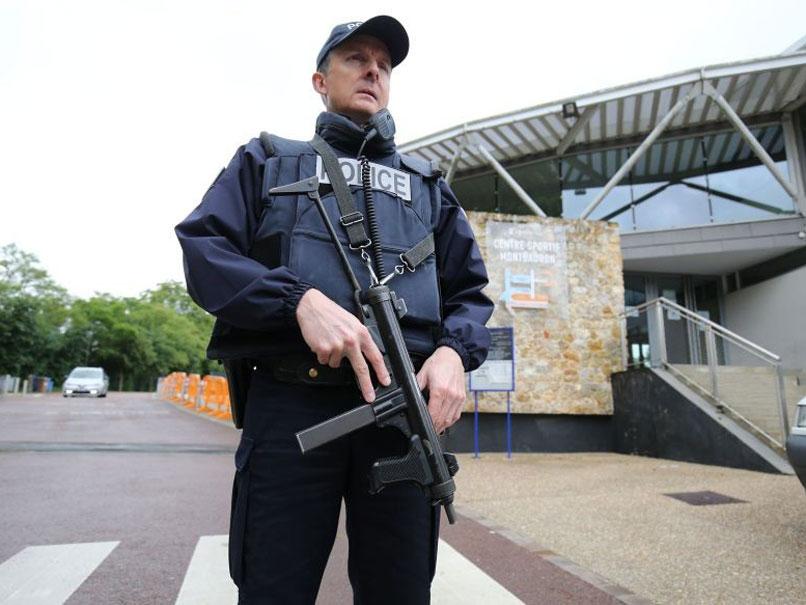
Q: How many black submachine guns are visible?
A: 1